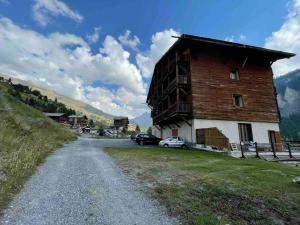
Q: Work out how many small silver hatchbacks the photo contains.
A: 1